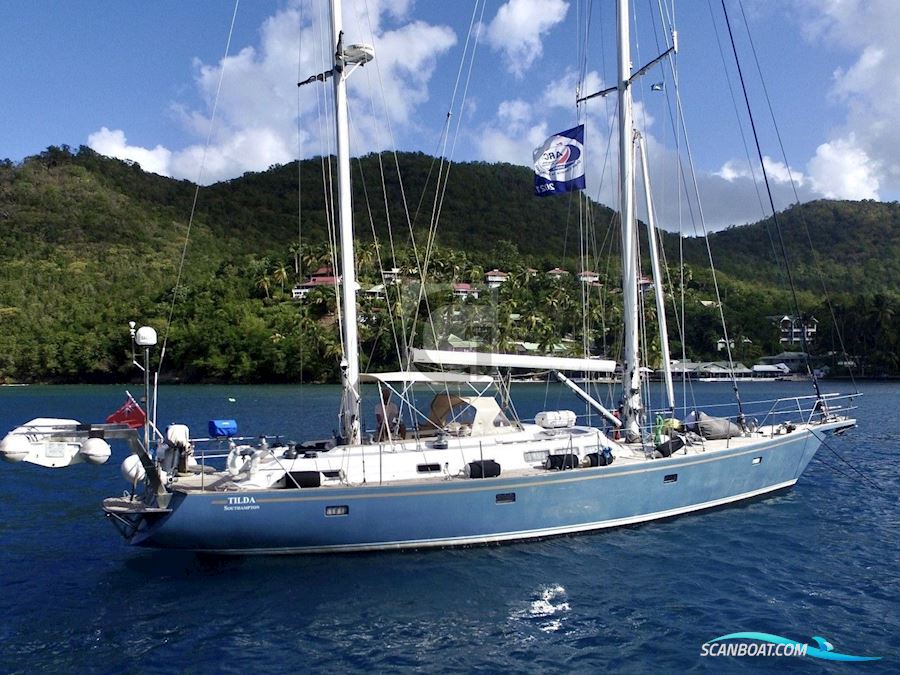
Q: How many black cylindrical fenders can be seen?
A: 5